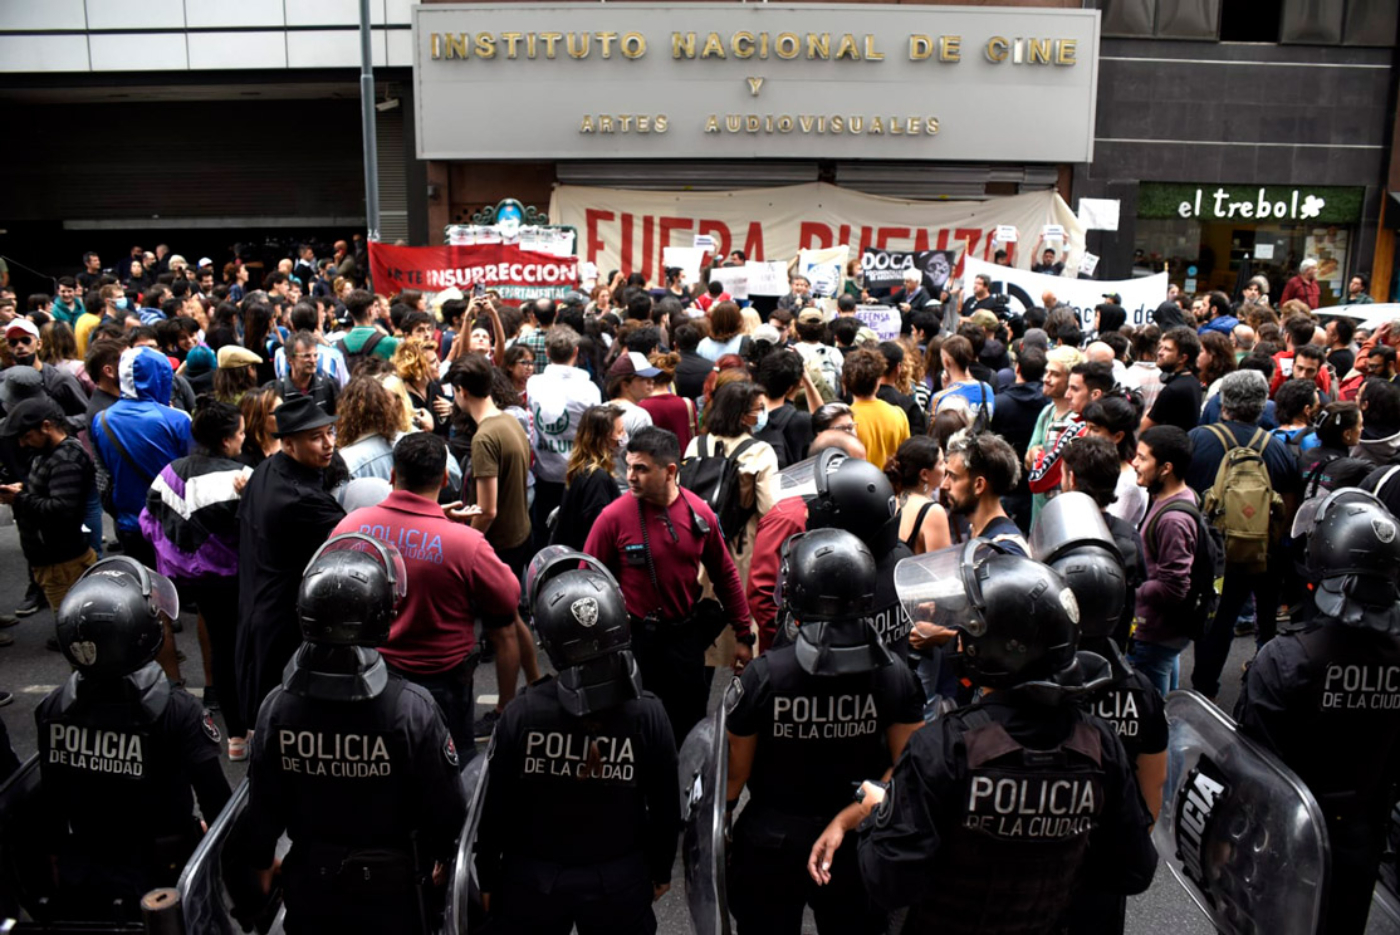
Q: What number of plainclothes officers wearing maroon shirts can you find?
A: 2